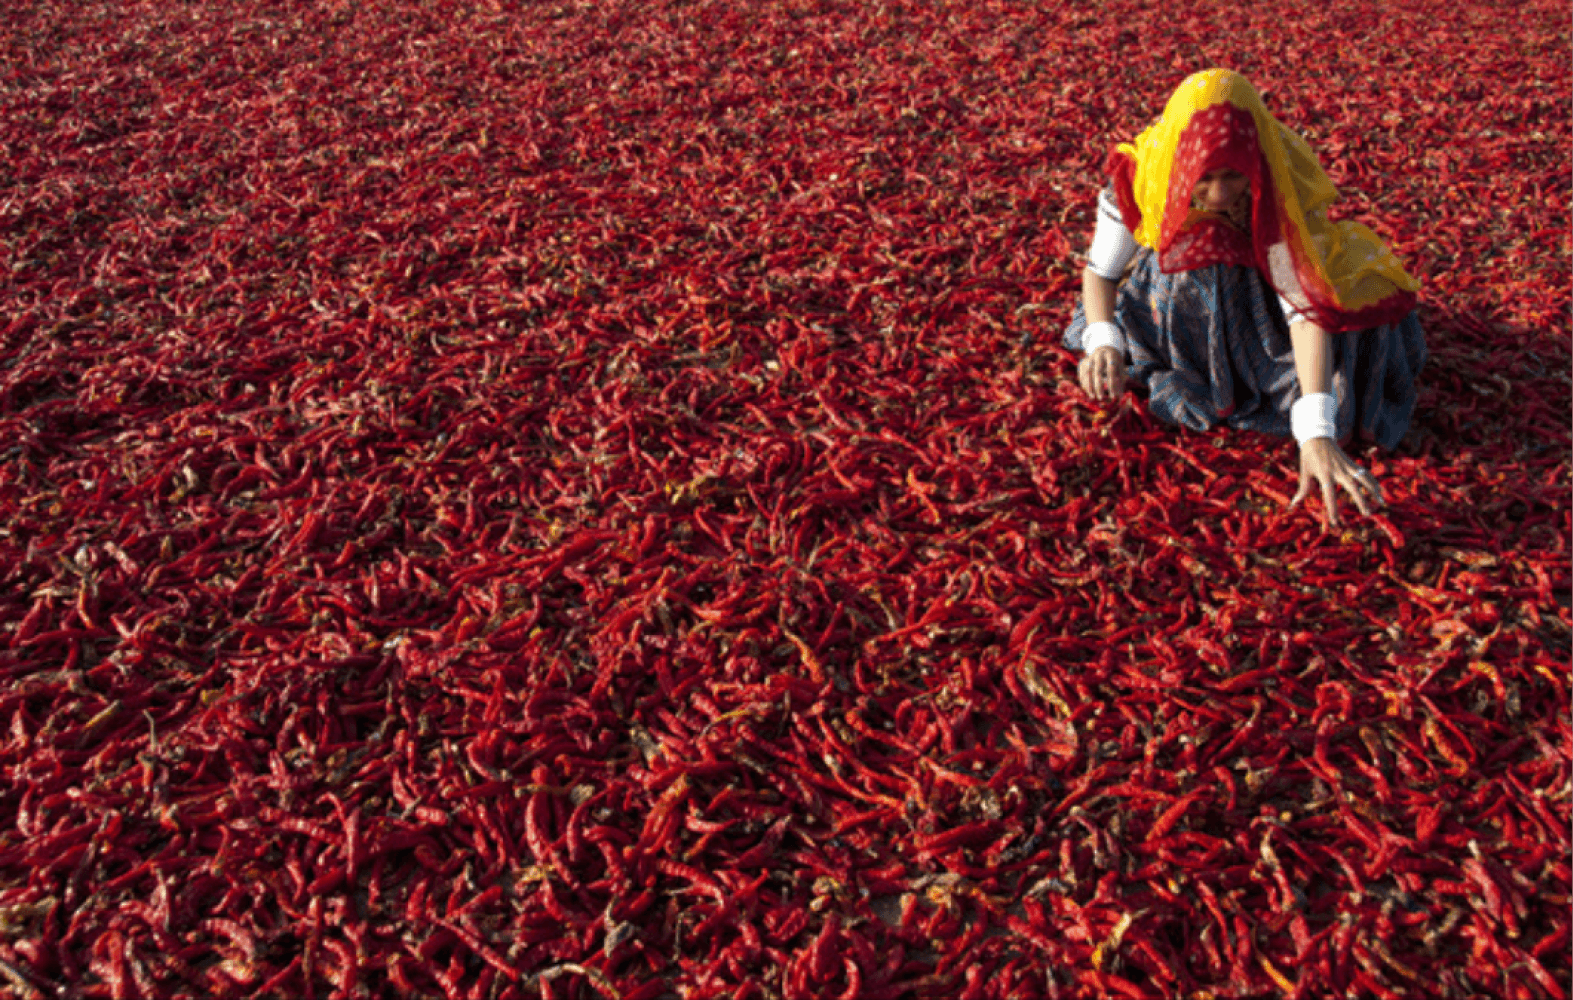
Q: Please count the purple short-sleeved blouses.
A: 0